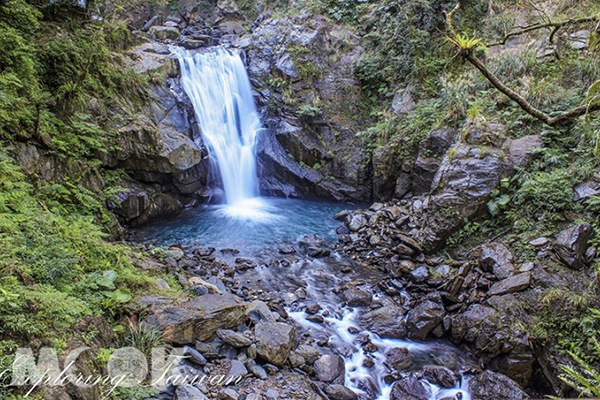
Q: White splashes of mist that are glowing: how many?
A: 1